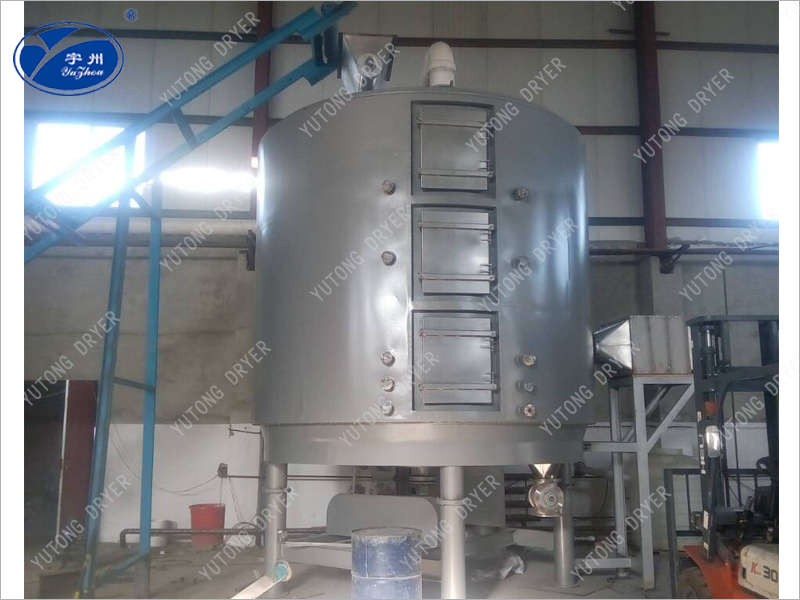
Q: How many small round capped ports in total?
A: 10